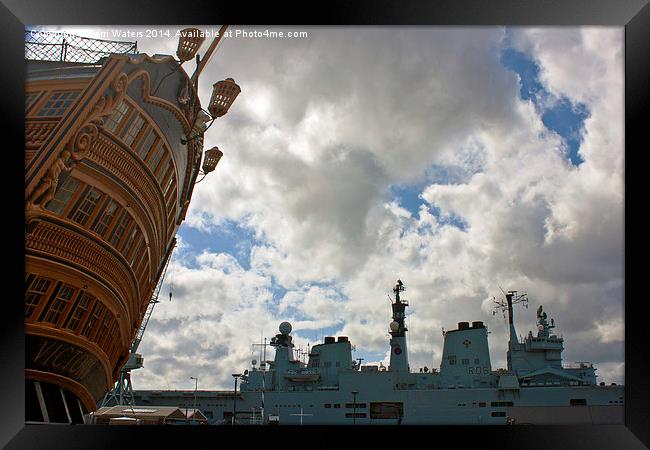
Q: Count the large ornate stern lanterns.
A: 3